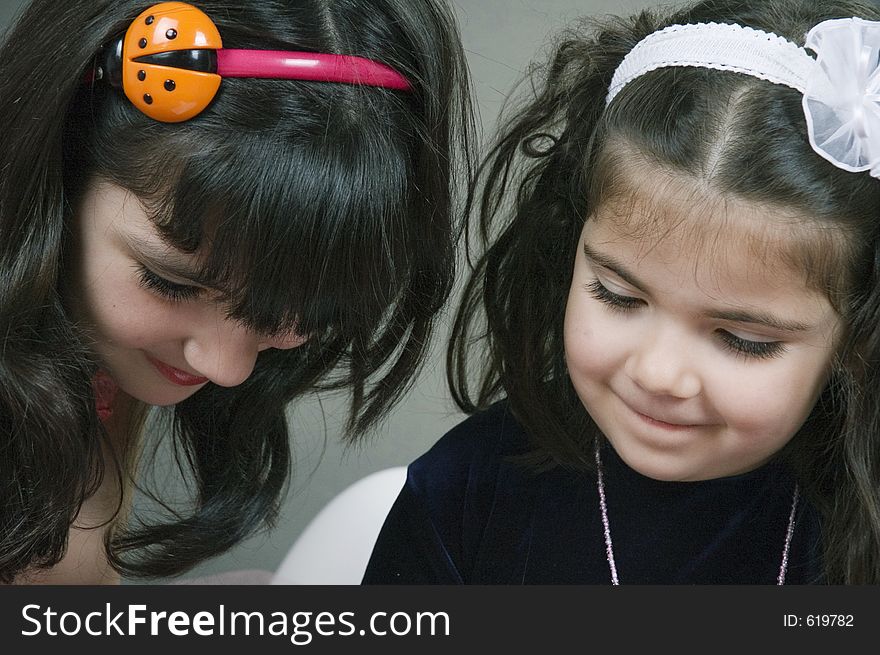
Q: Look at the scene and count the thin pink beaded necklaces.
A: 1